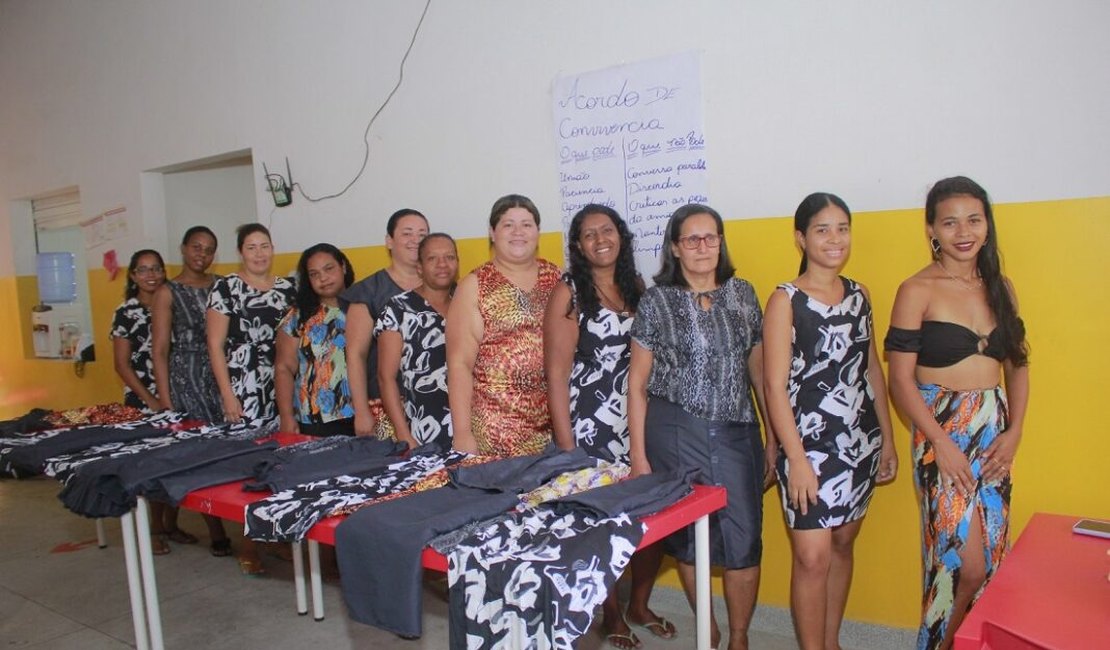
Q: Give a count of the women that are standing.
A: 11